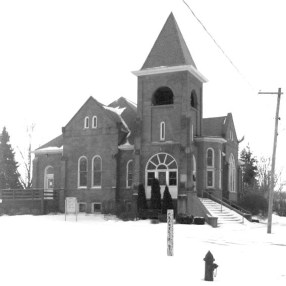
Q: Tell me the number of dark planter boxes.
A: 2